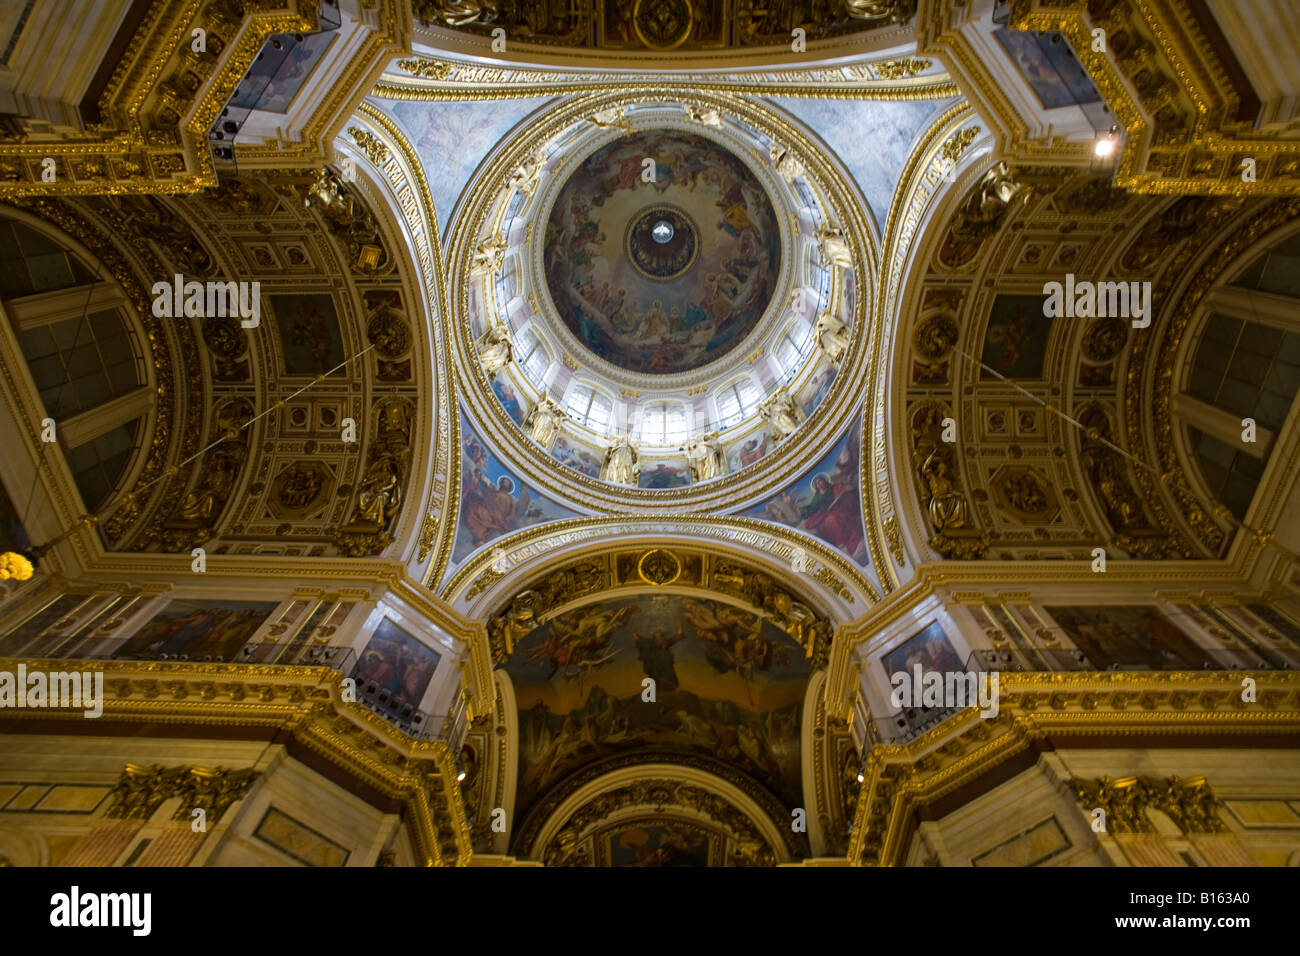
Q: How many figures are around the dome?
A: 12